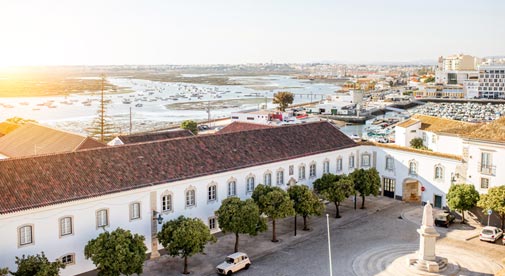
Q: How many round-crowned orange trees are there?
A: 10